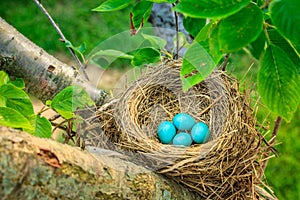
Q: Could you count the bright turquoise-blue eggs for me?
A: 4